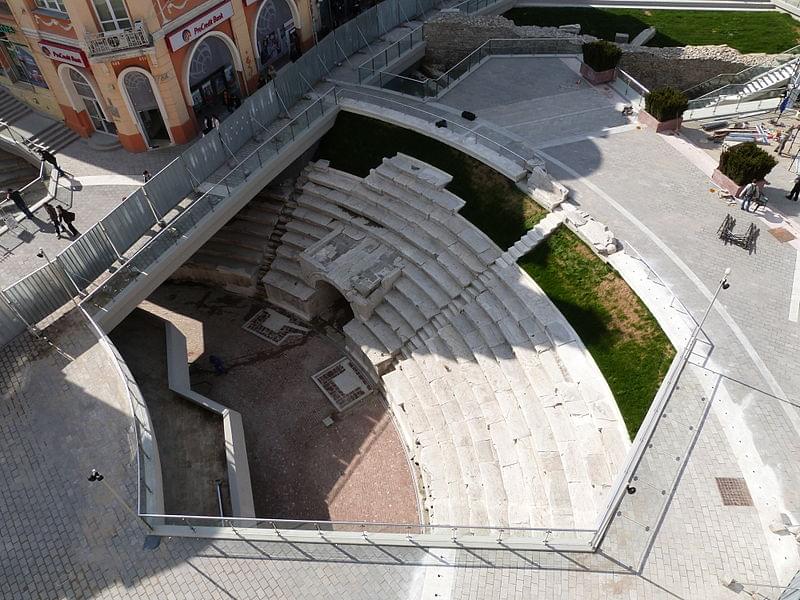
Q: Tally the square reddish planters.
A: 3